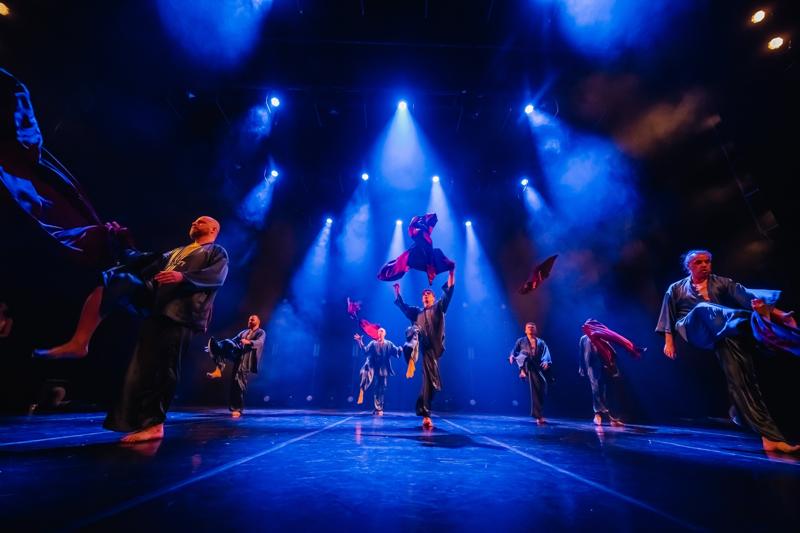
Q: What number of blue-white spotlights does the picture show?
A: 10